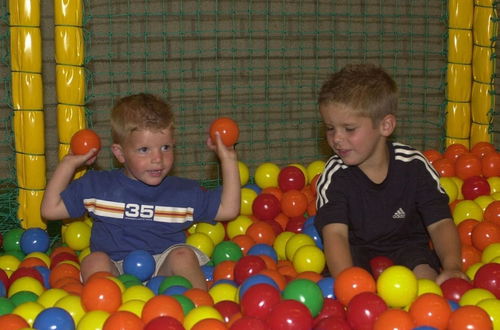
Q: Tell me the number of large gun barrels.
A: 0